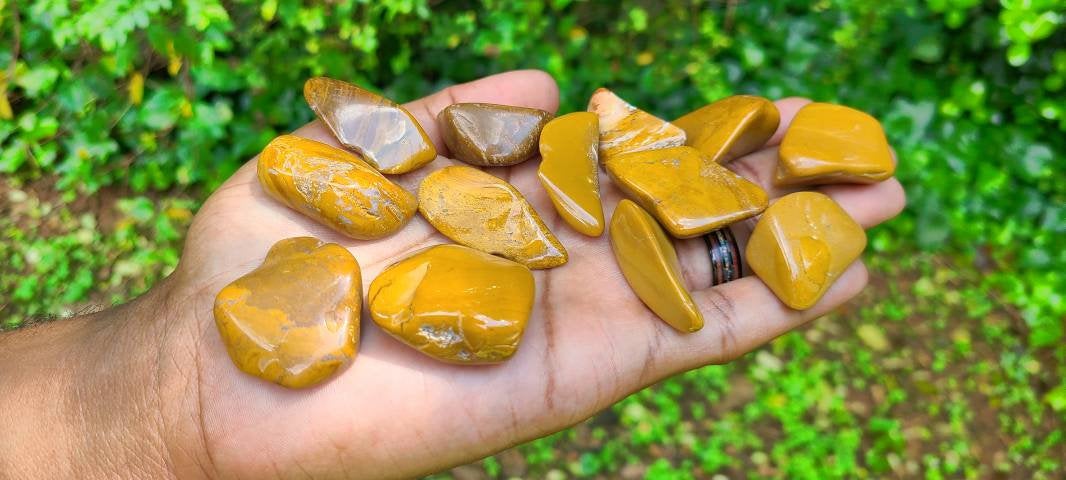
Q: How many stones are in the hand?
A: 13